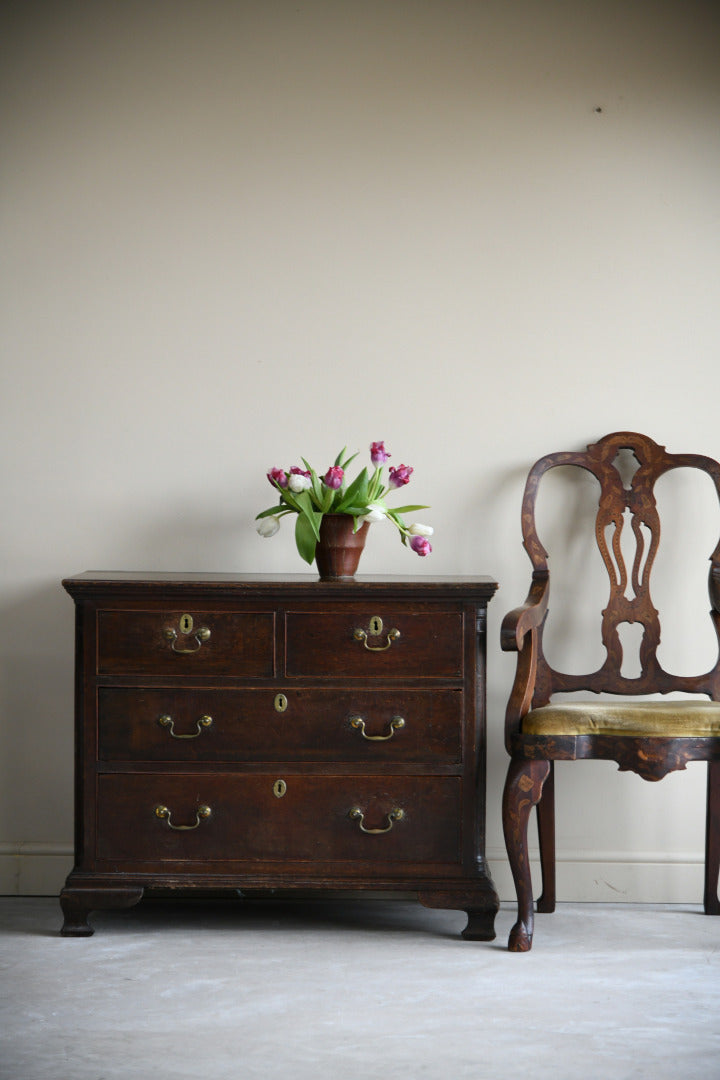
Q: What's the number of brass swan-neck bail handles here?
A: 6